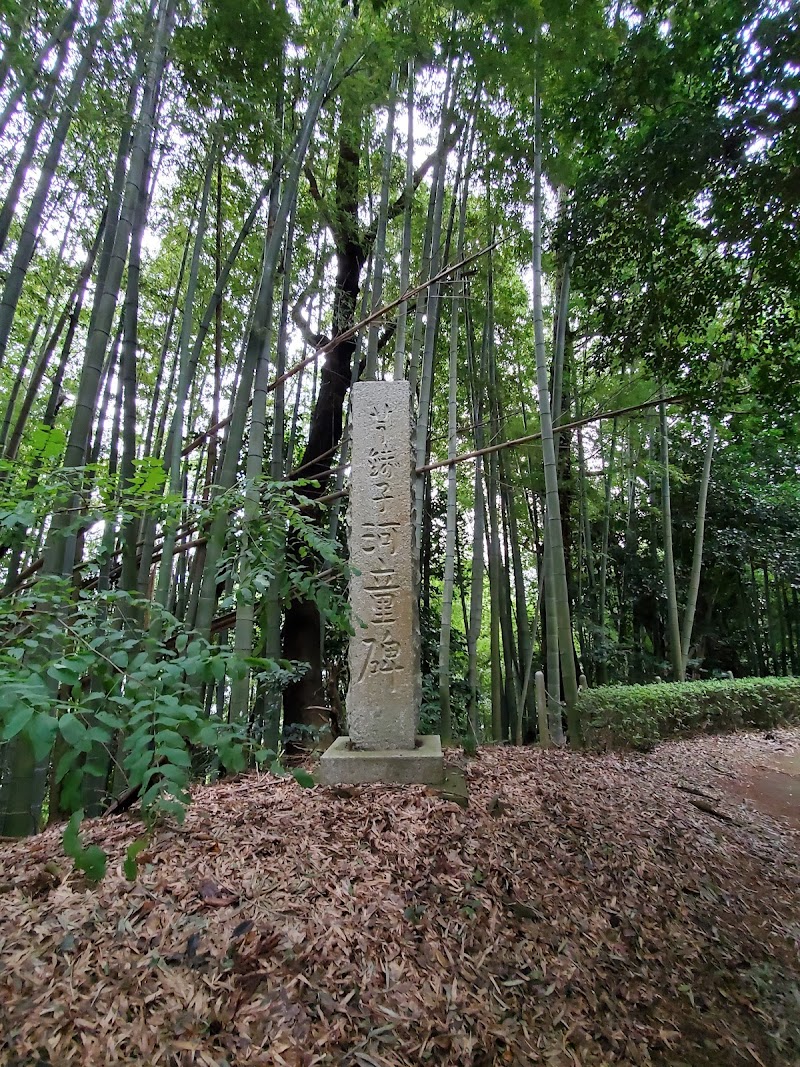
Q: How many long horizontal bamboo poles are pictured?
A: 2